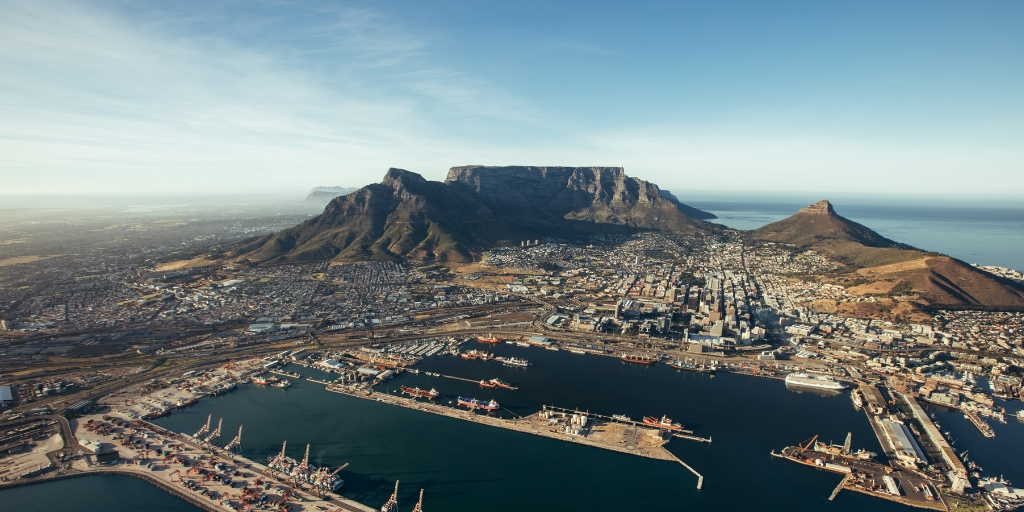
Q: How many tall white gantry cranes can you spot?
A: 8